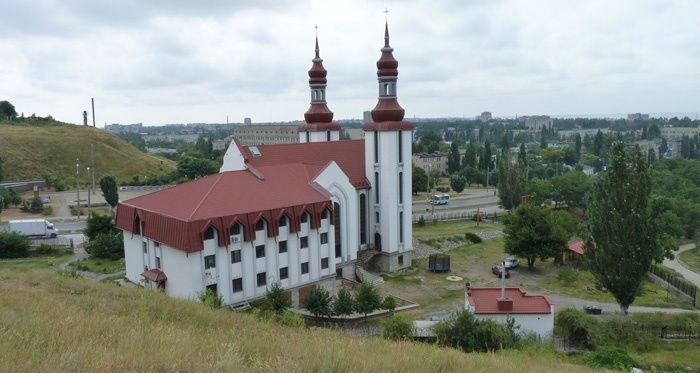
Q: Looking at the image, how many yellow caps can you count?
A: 0